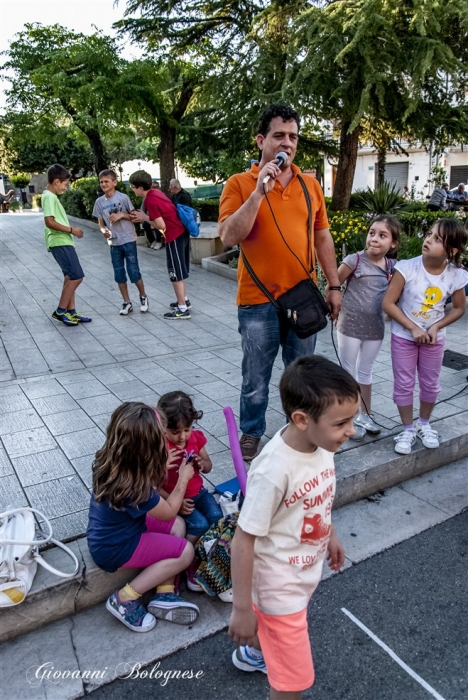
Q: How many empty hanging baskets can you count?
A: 0